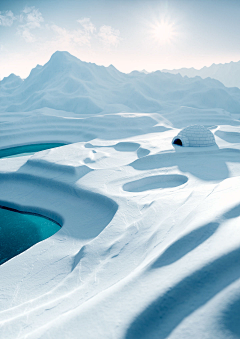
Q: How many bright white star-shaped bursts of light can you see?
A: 1